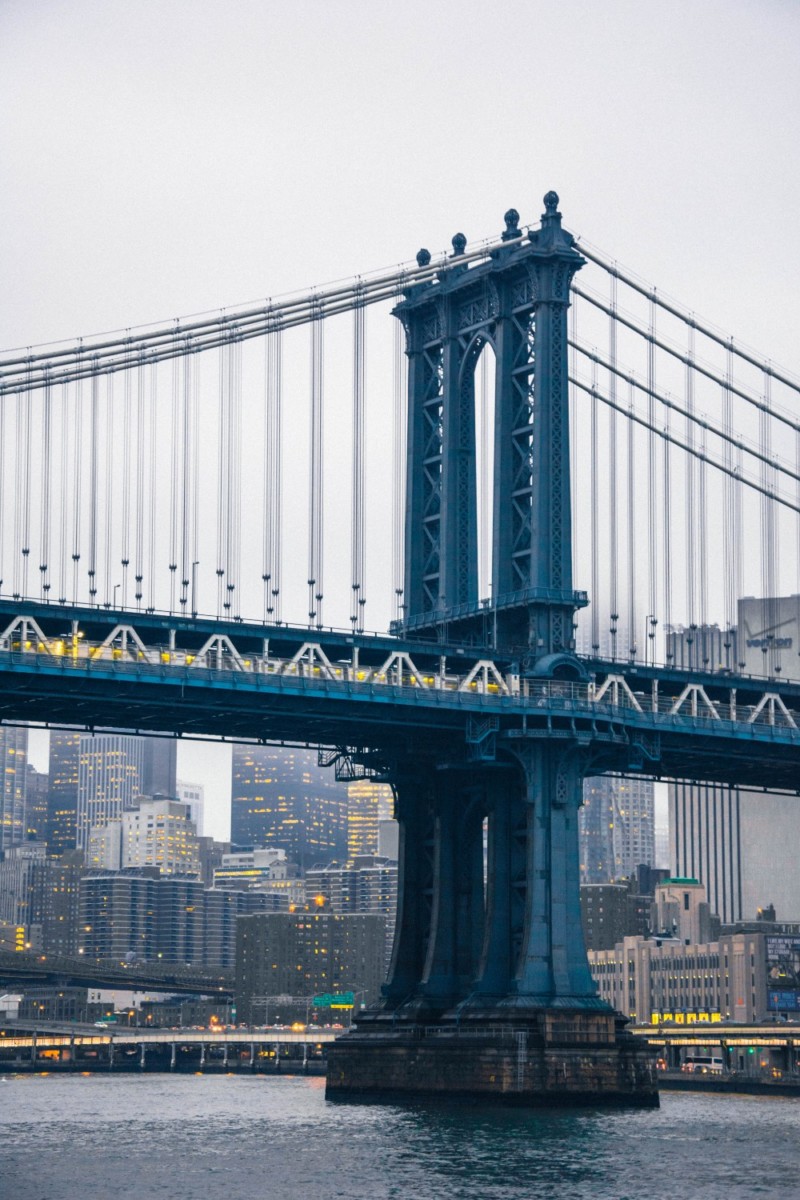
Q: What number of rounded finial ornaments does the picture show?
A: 4